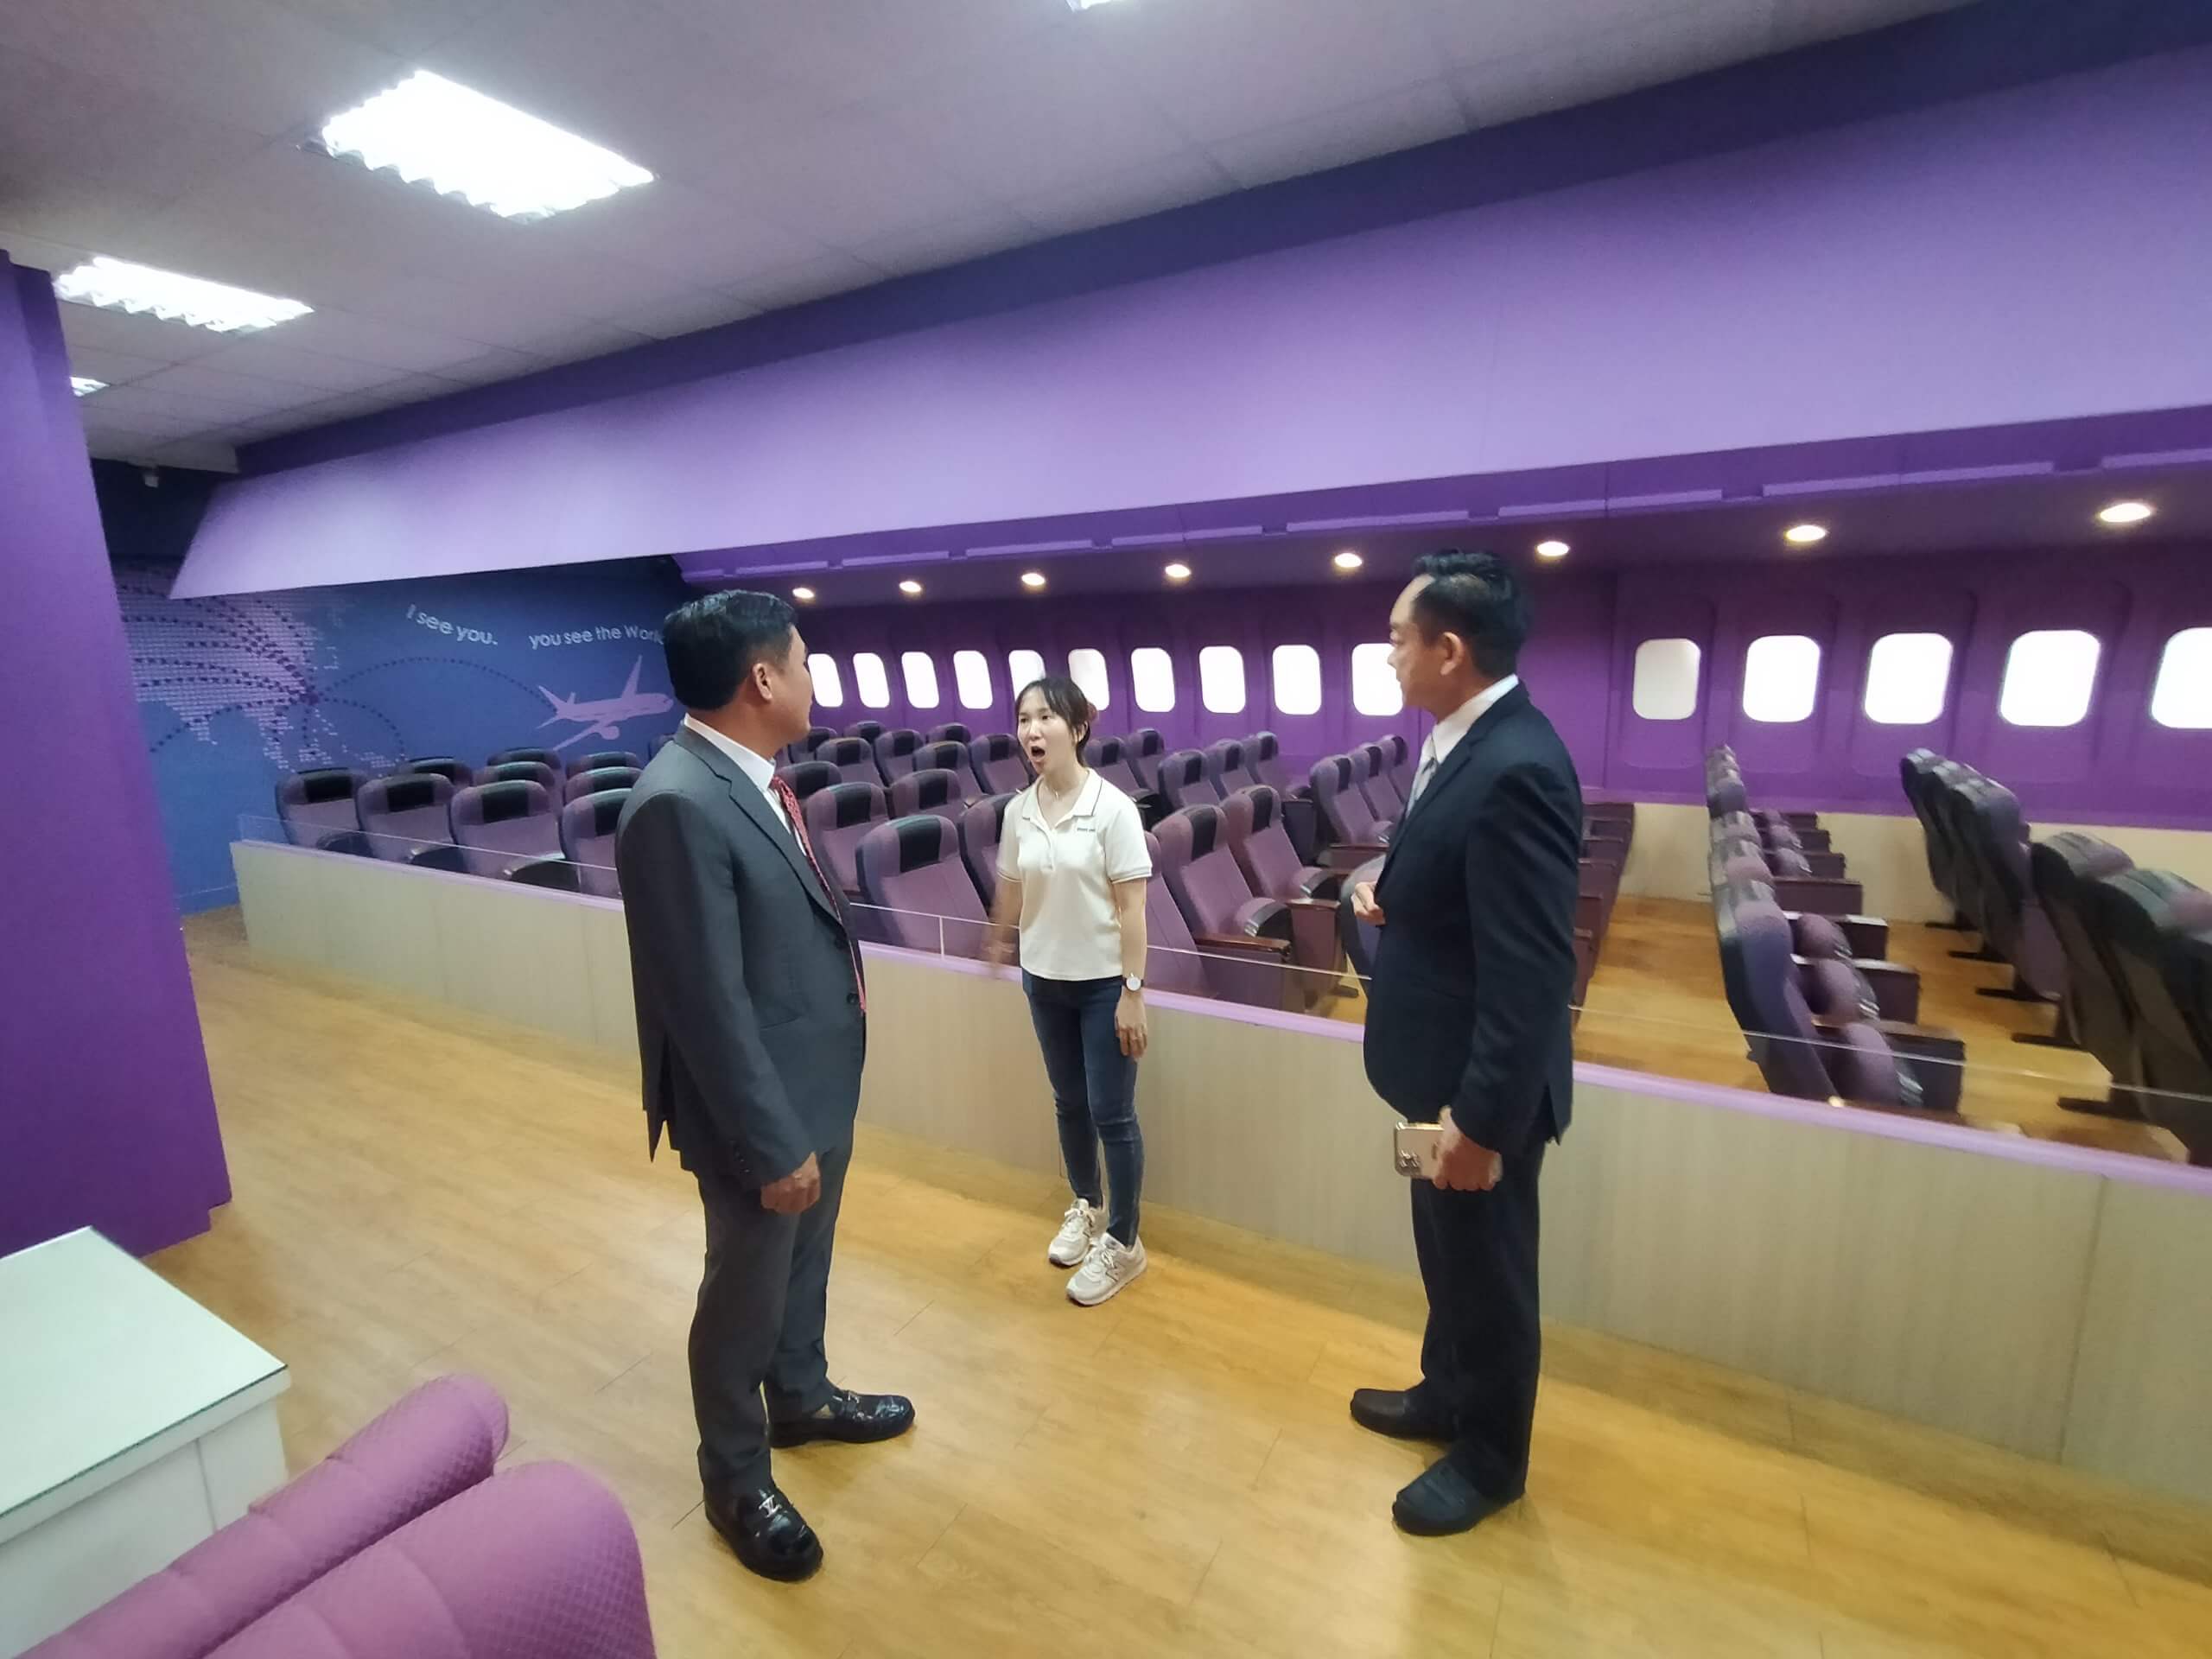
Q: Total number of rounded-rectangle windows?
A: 15